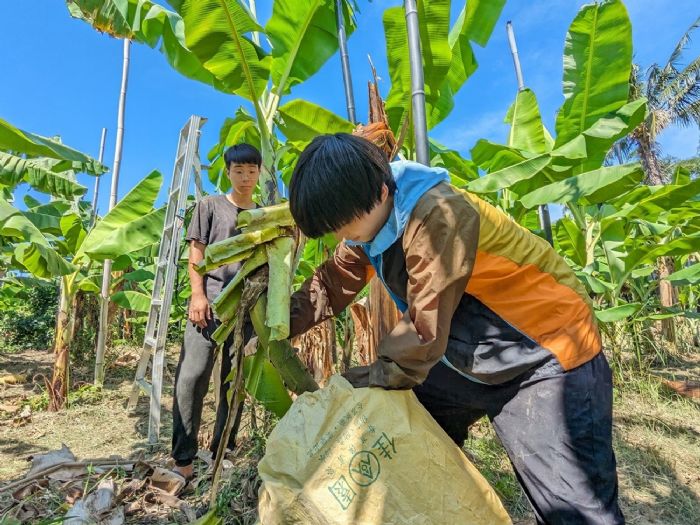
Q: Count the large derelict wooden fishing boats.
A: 0